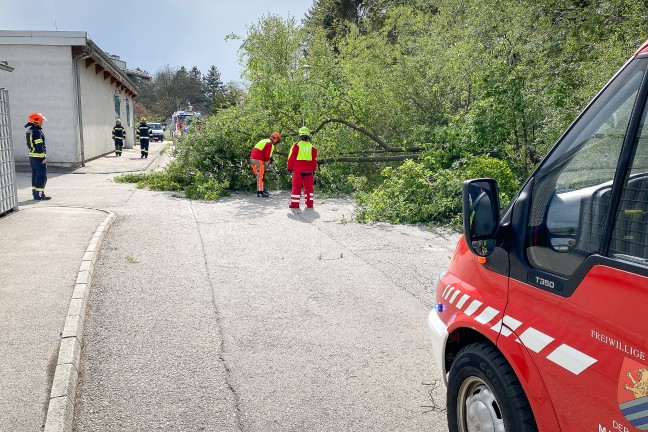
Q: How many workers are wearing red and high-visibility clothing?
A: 2